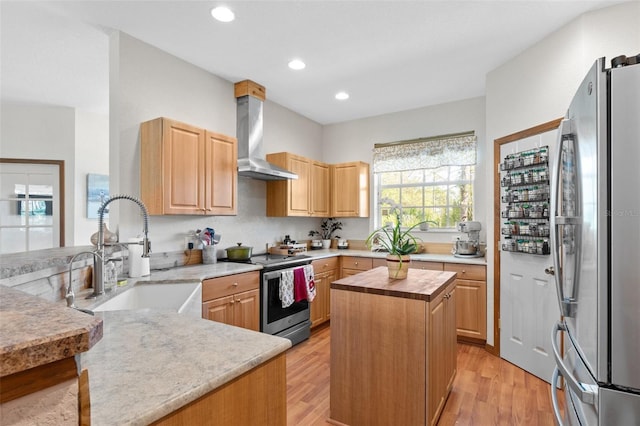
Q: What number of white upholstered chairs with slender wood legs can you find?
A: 0